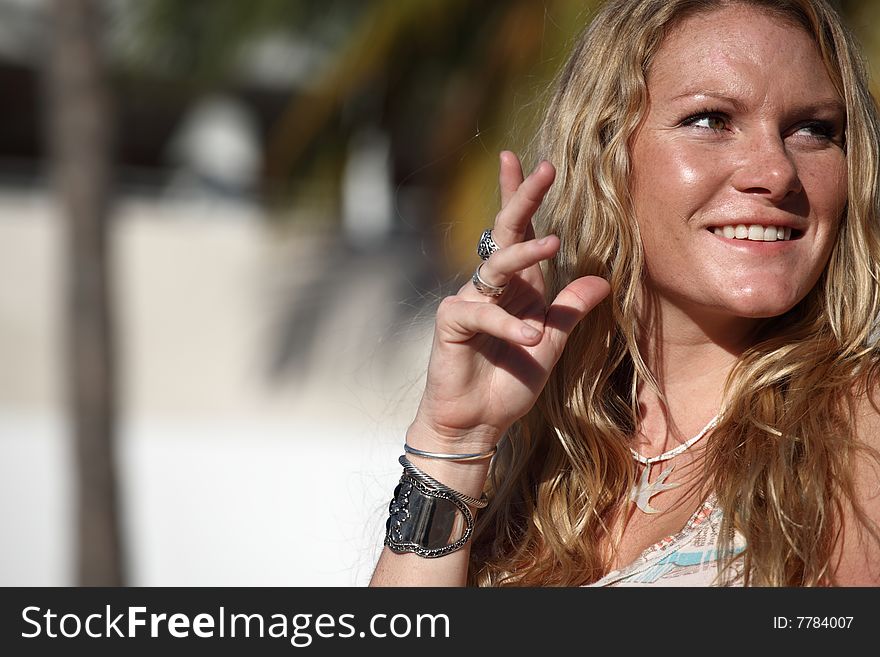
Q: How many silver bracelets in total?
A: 3